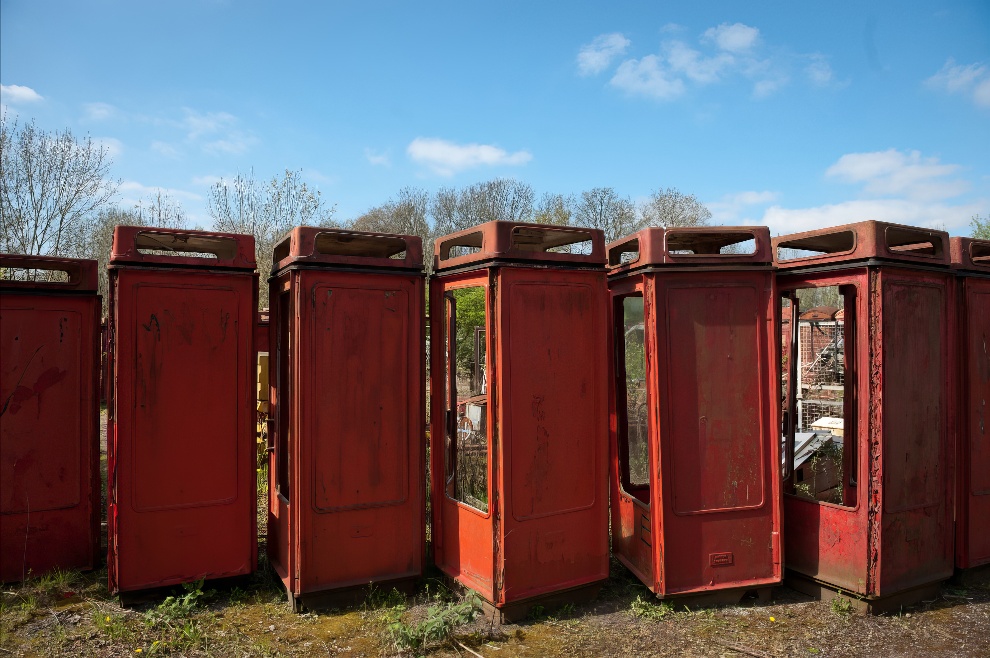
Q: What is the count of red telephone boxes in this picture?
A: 7